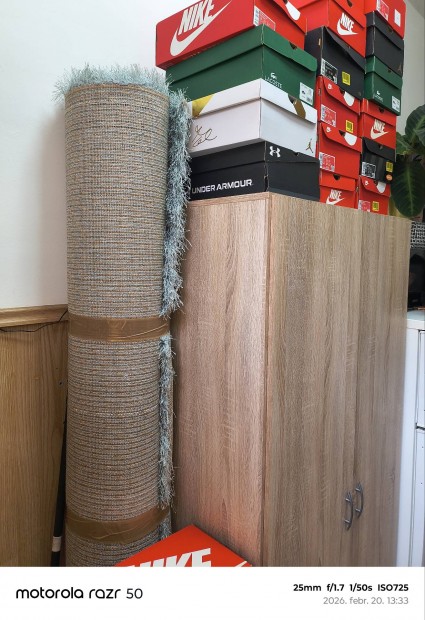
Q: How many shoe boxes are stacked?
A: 15